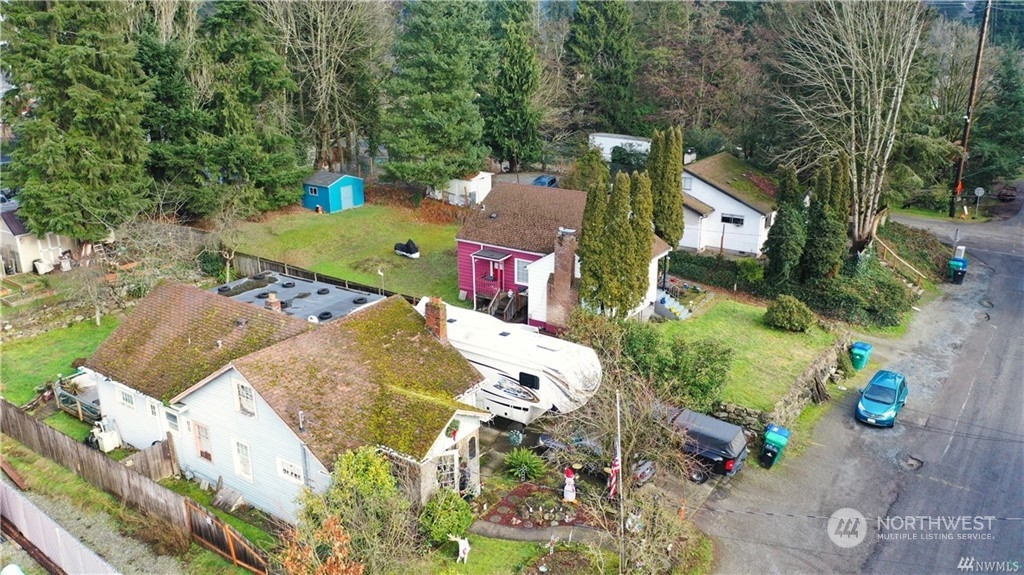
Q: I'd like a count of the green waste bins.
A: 3